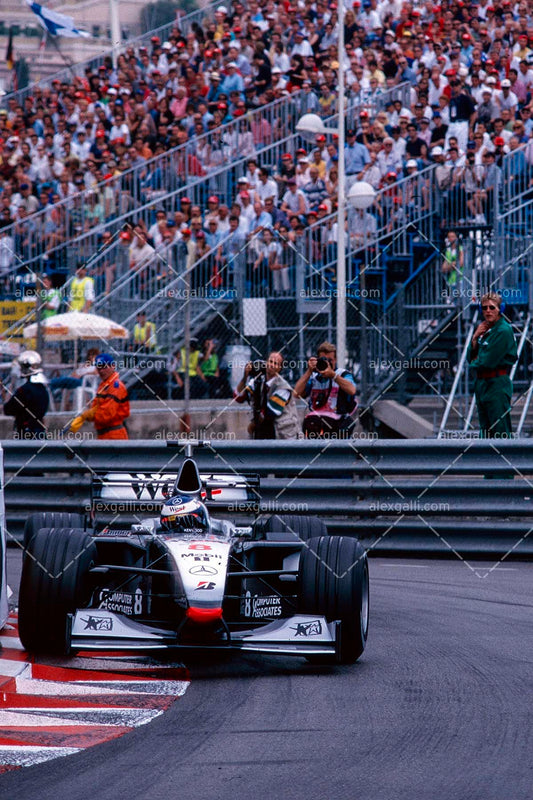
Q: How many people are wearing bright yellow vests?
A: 3